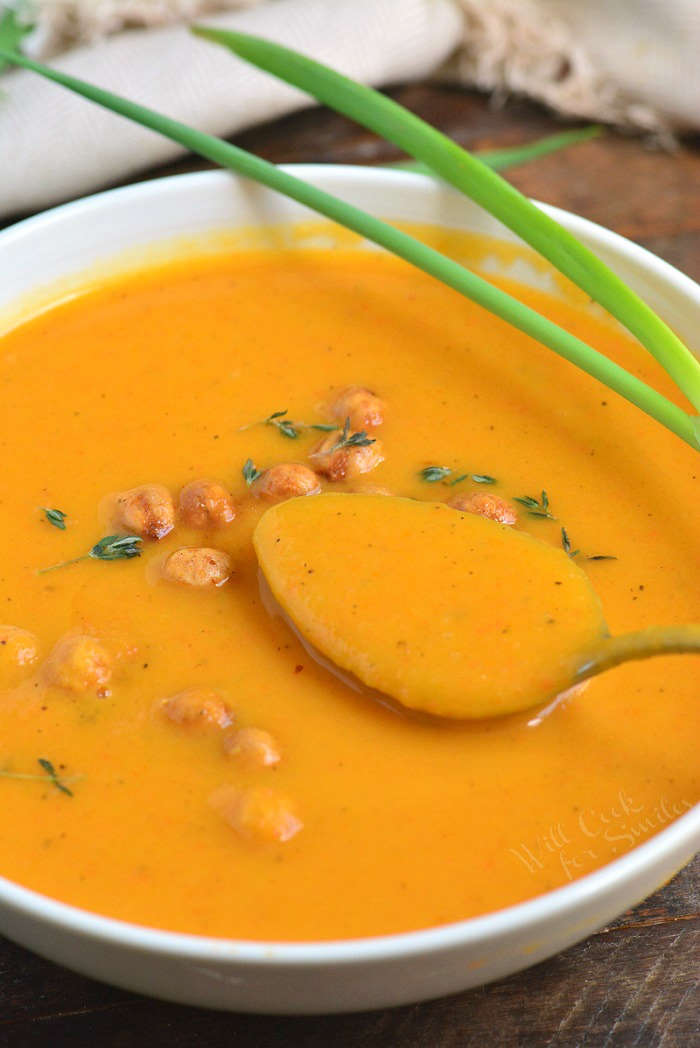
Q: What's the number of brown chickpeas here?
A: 13